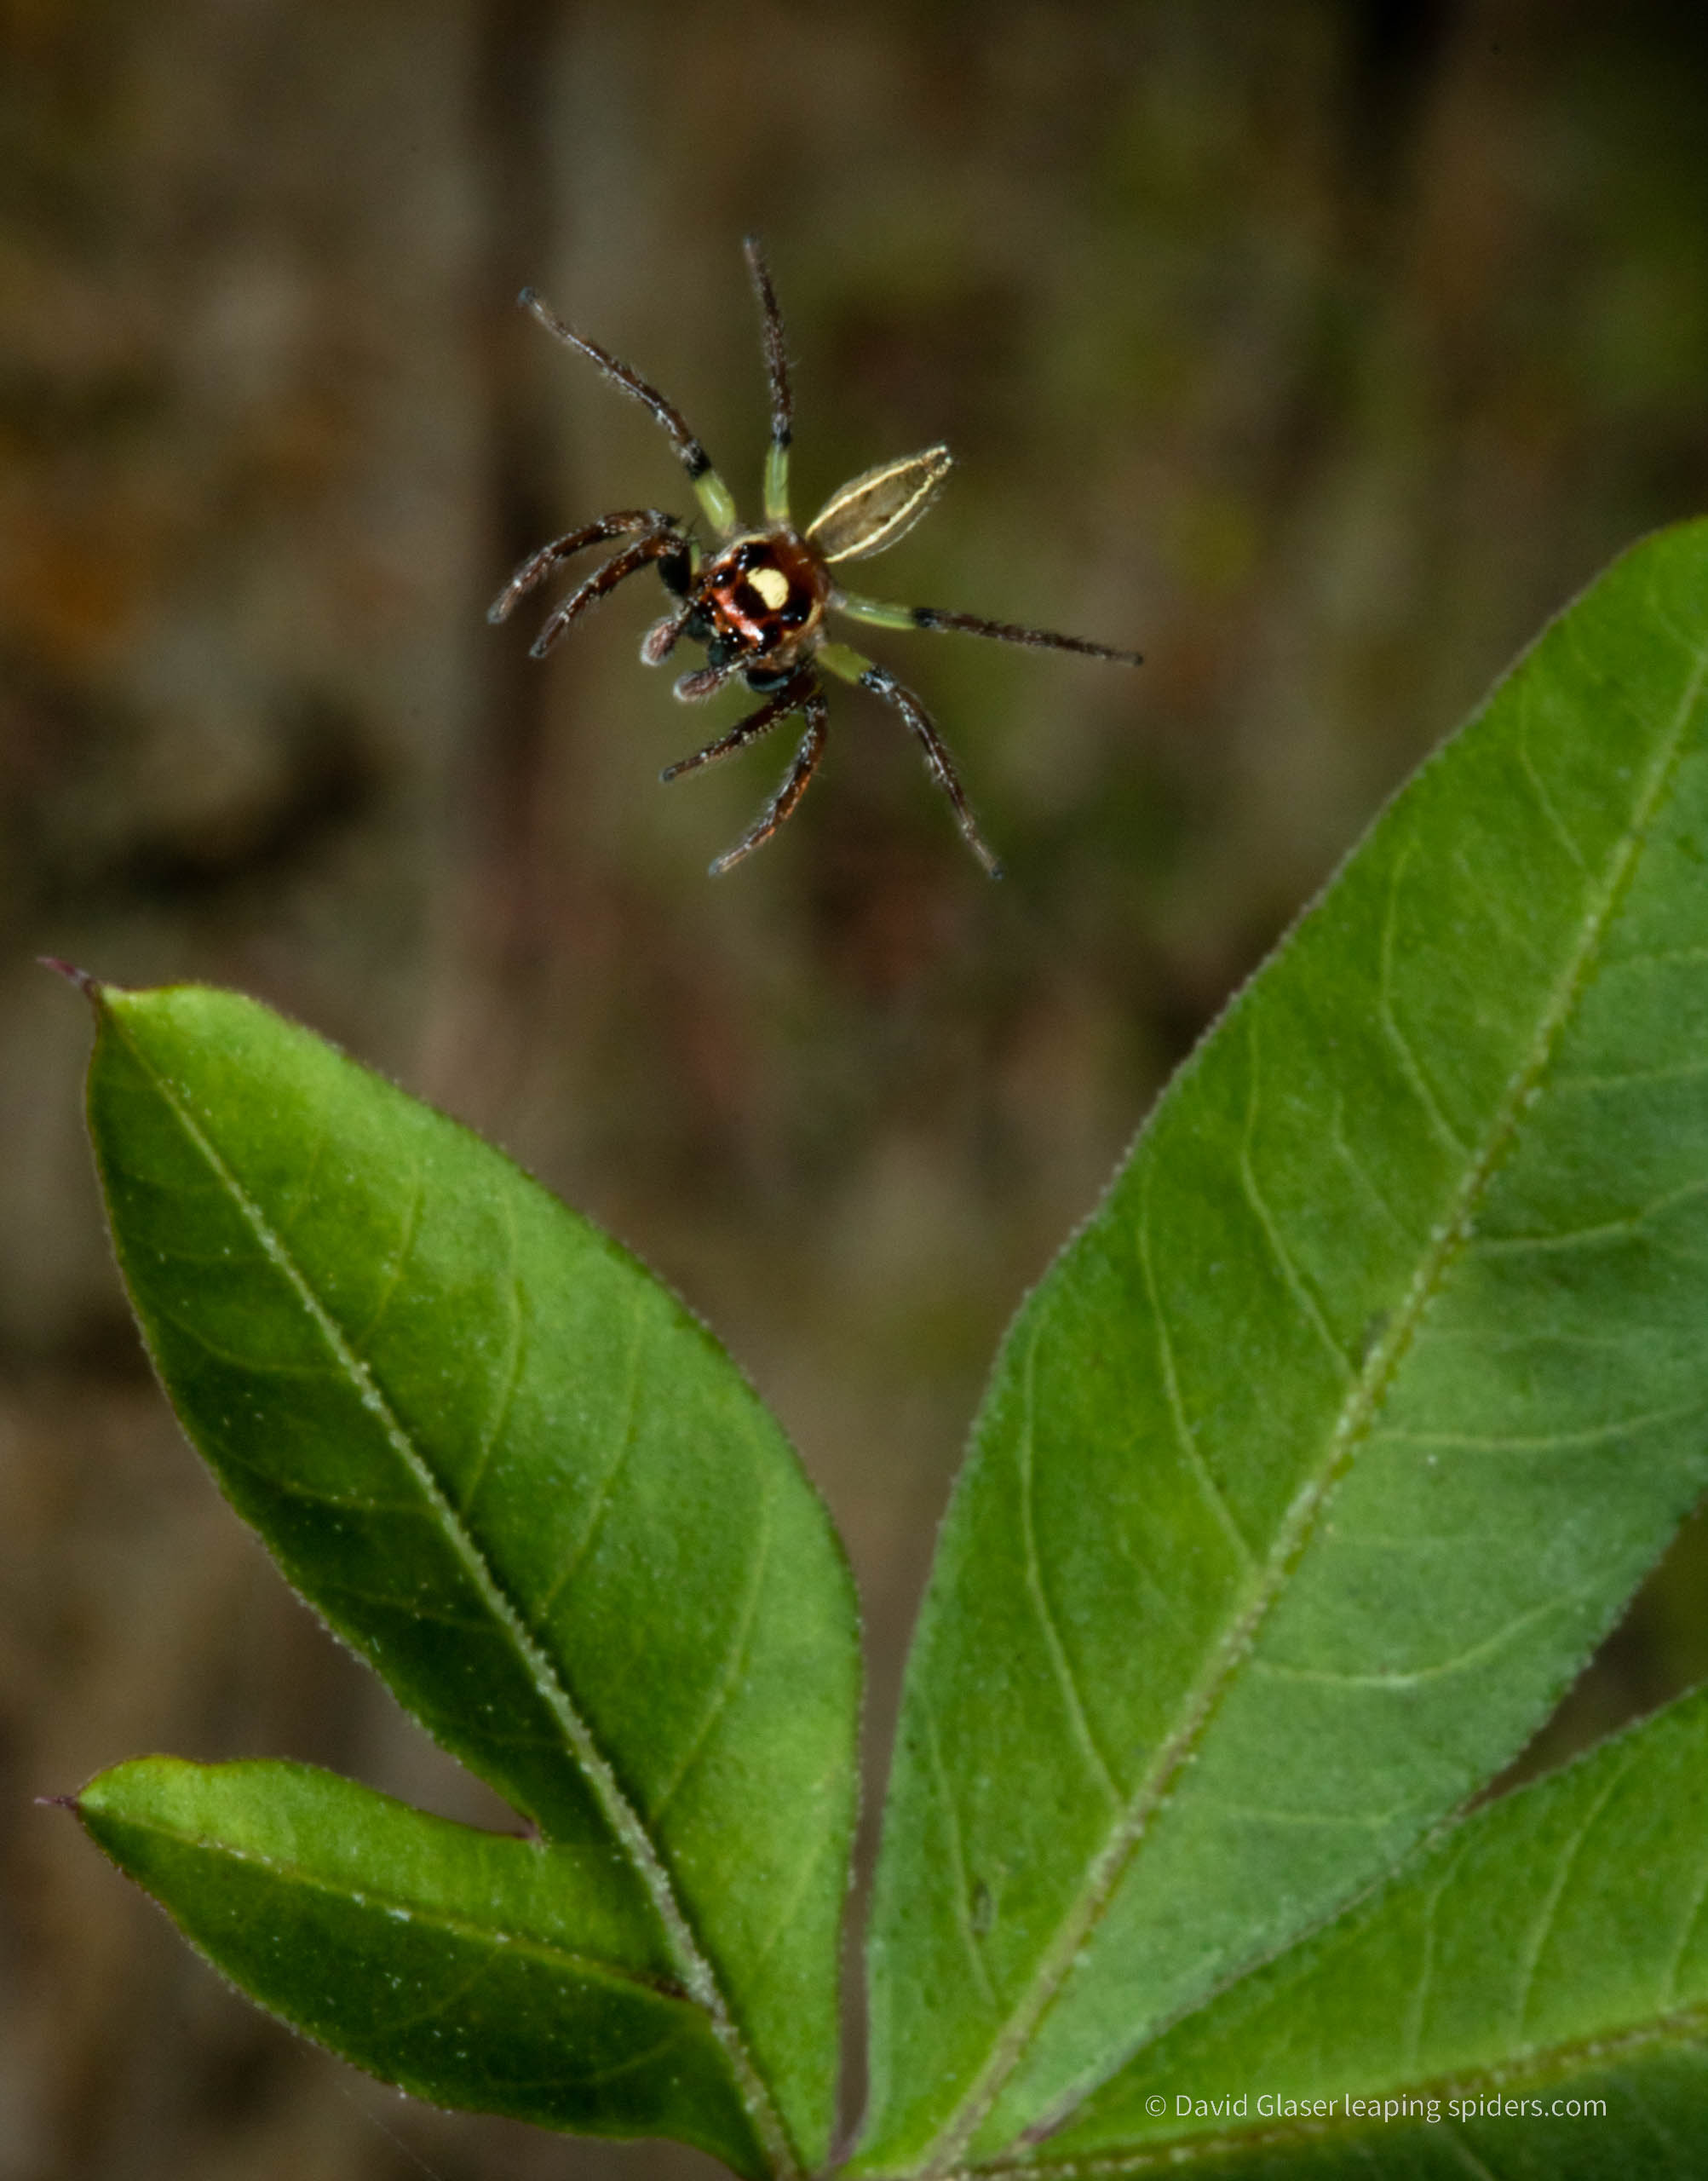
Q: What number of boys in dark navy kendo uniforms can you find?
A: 0